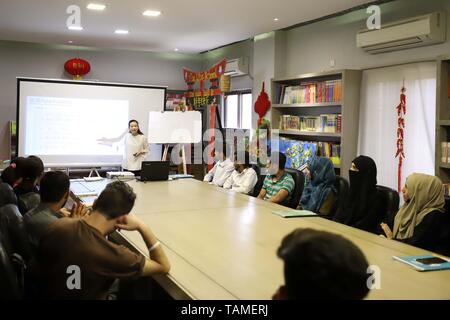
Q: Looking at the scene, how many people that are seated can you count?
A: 11